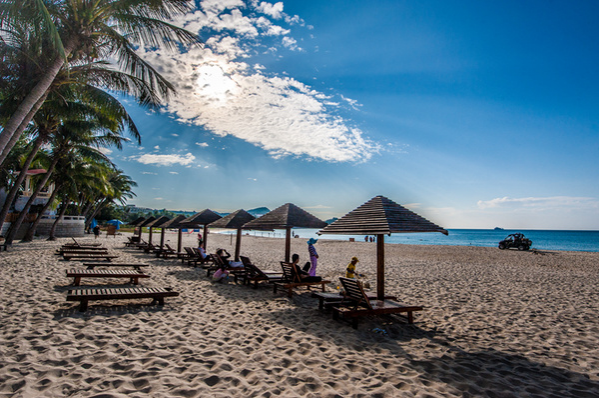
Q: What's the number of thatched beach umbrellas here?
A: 8